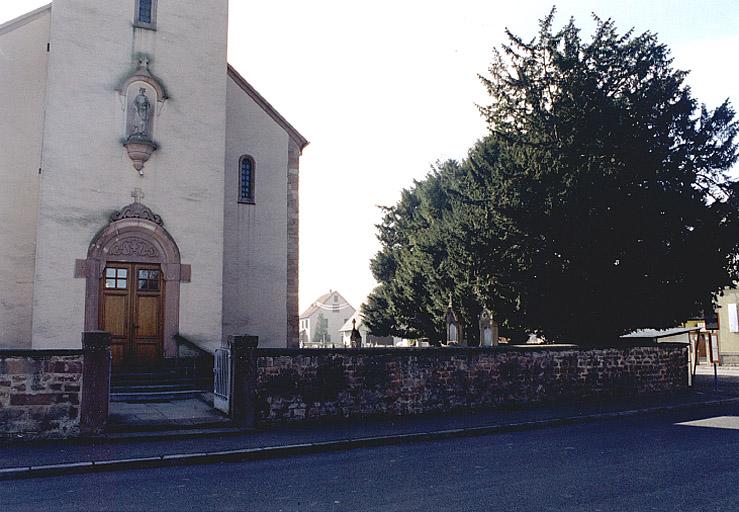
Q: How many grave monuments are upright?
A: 3